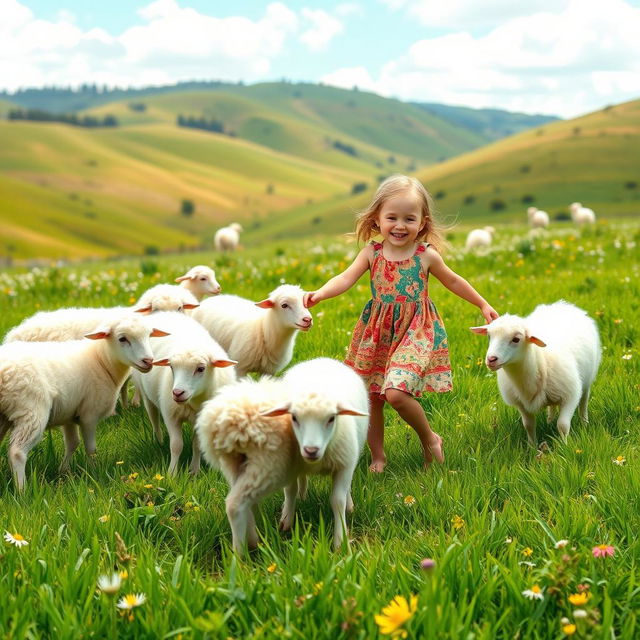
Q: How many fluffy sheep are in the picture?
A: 11